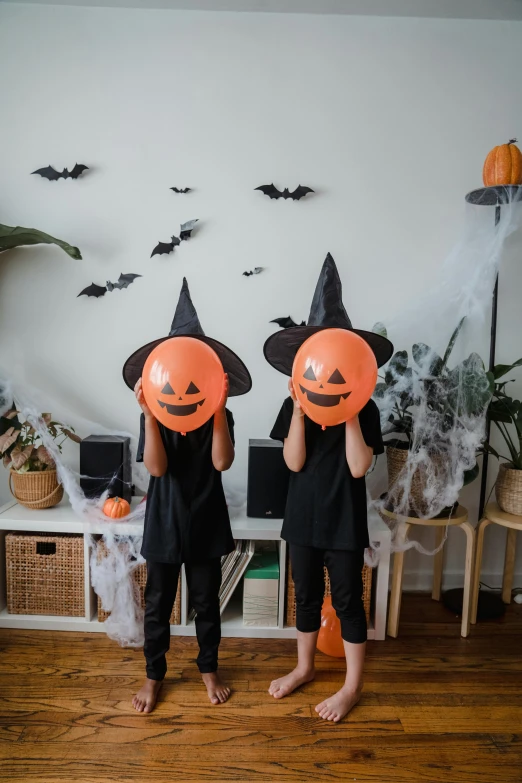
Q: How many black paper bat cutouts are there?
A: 7